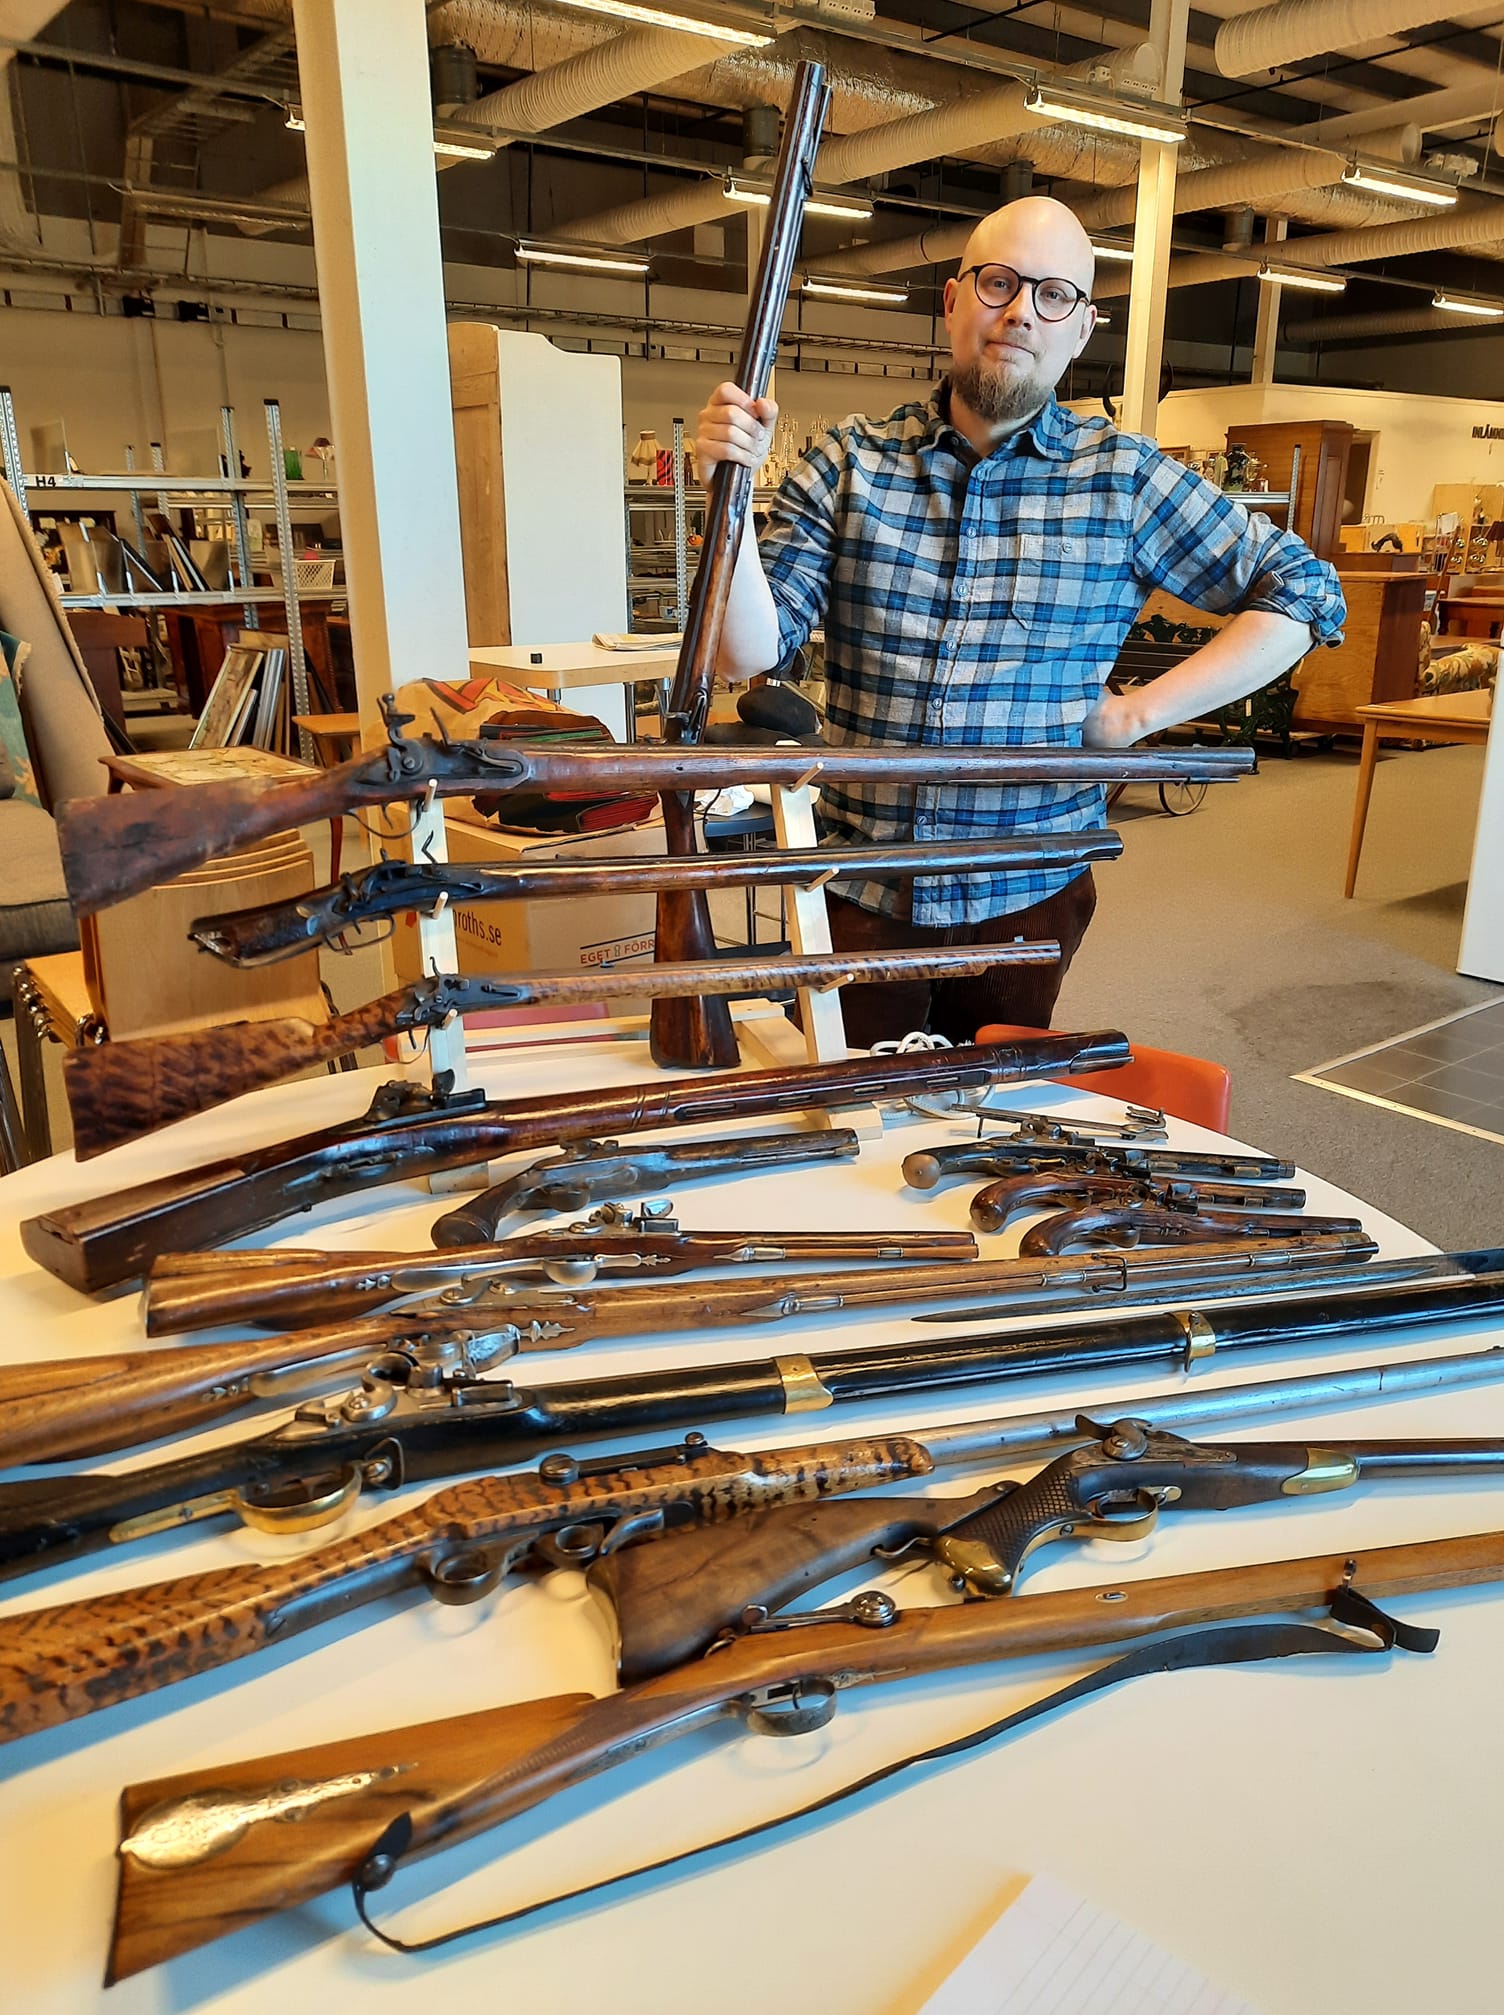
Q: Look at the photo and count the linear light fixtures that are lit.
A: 11